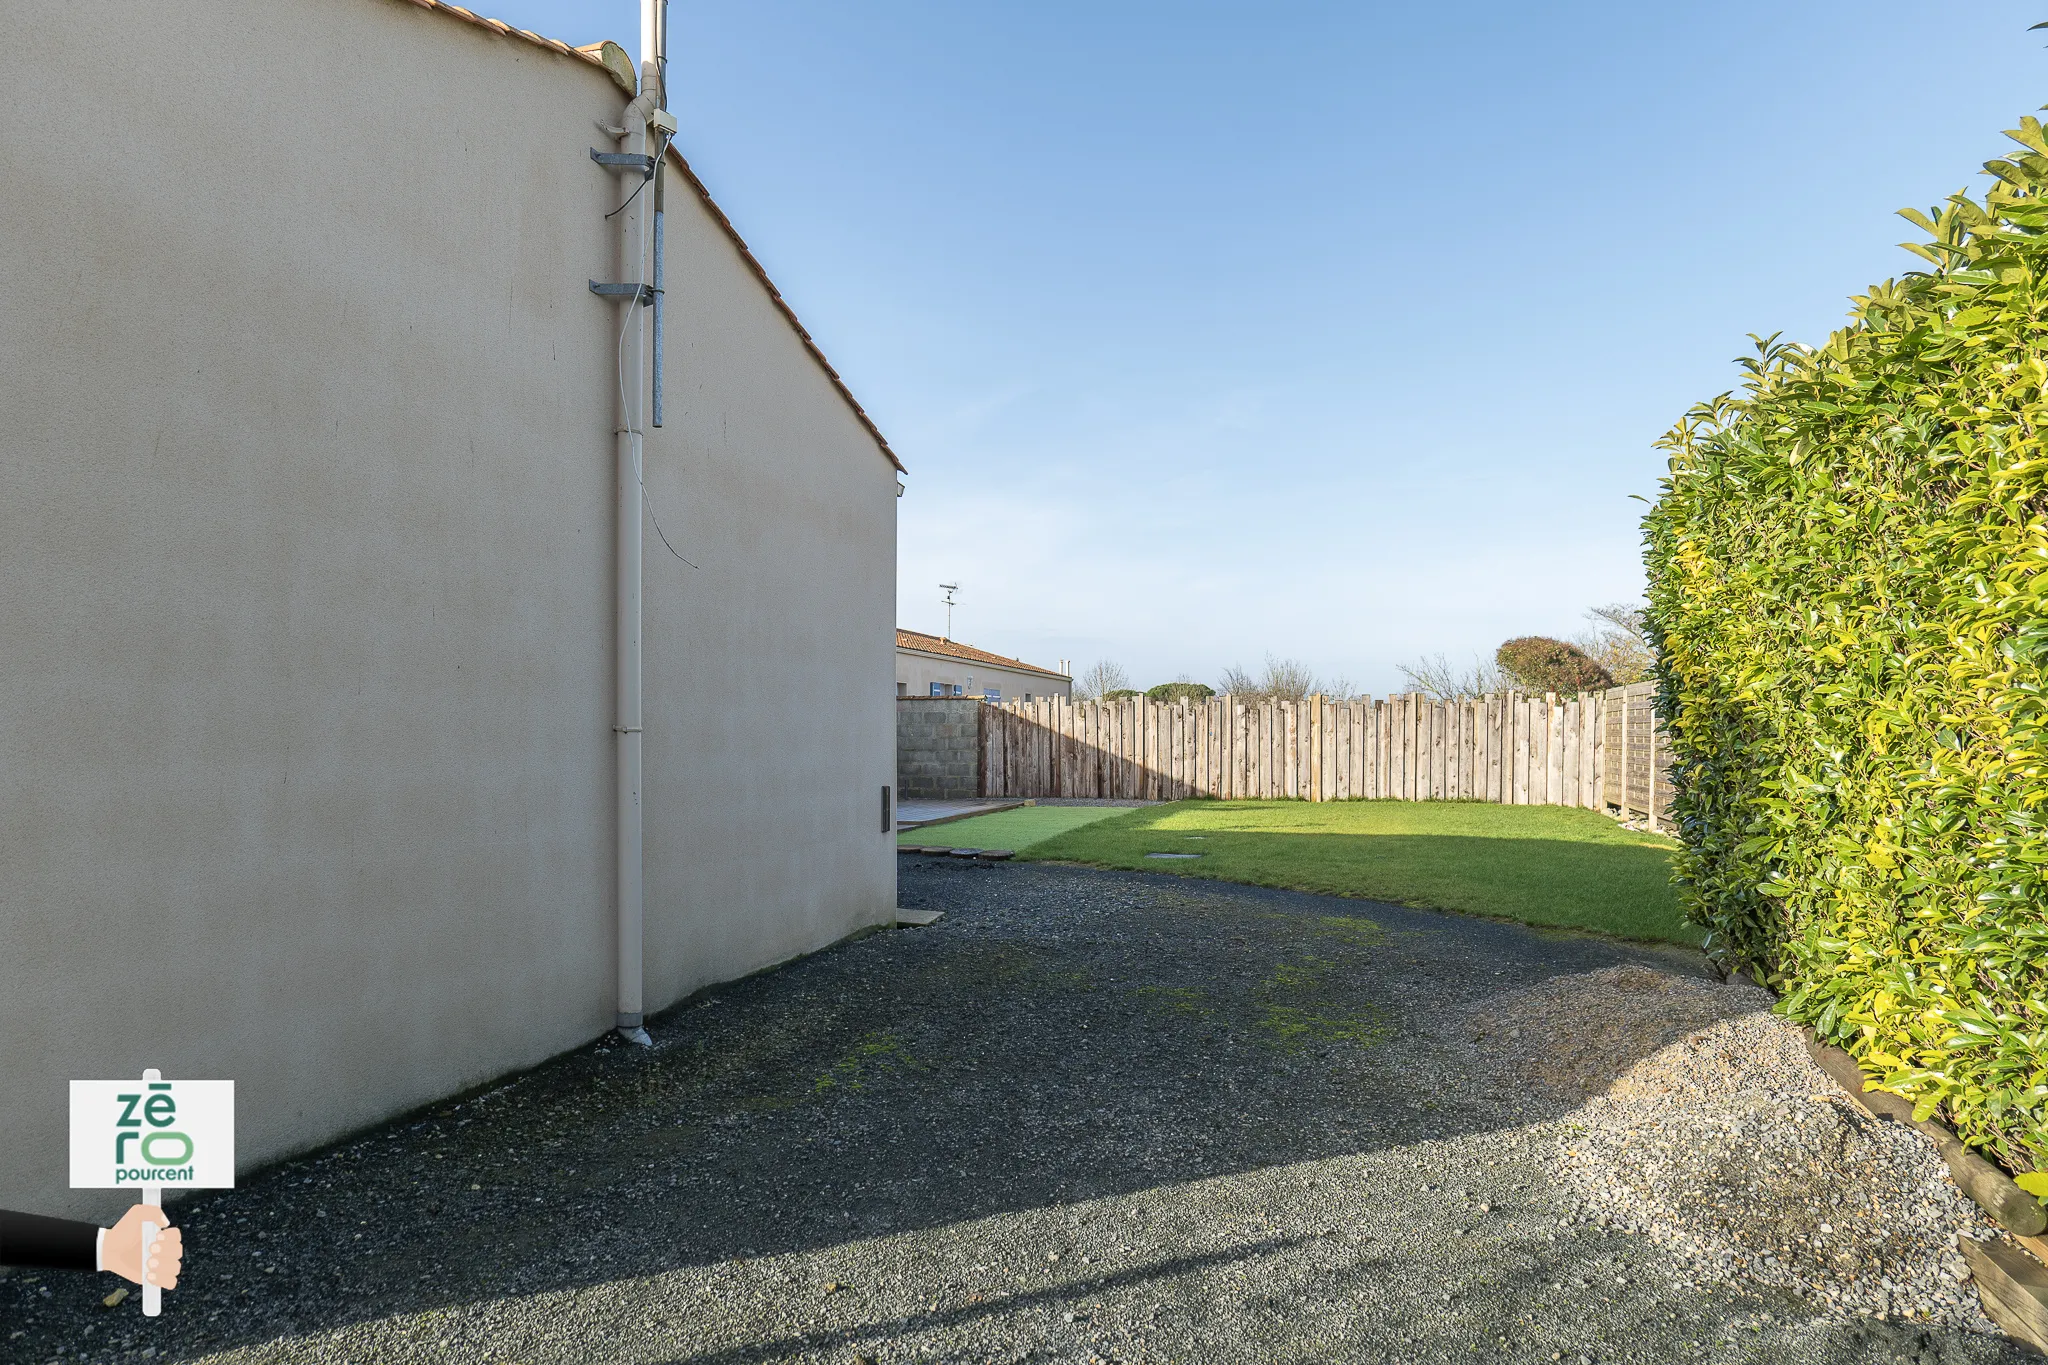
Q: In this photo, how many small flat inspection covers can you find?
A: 2